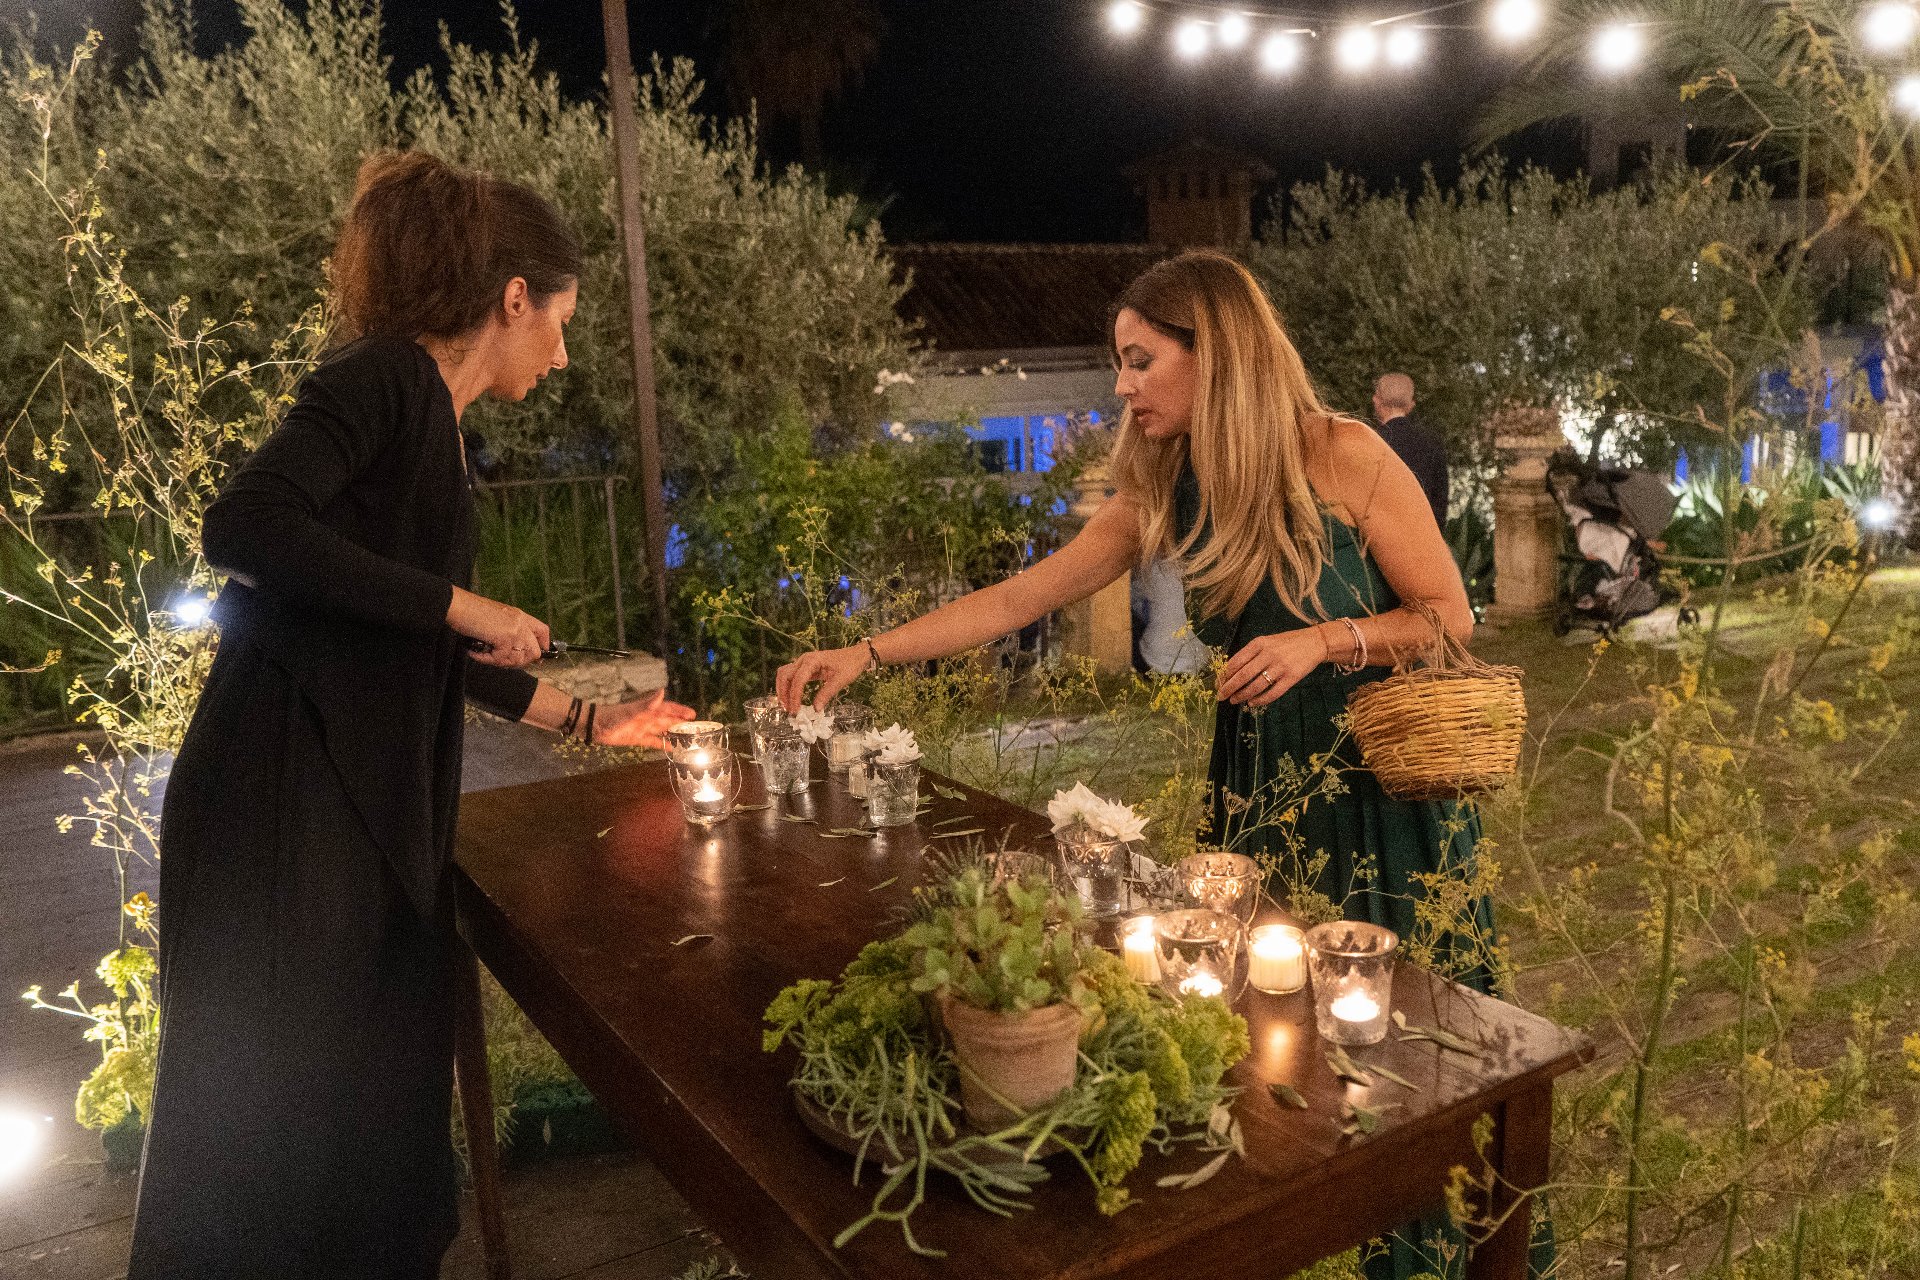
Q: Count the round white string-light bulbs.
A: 10